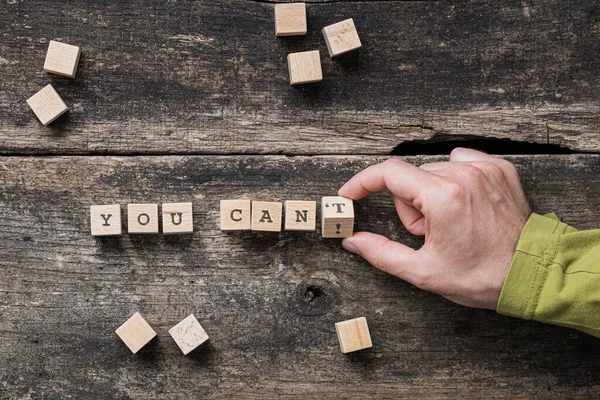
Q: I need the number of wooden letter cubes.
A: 7